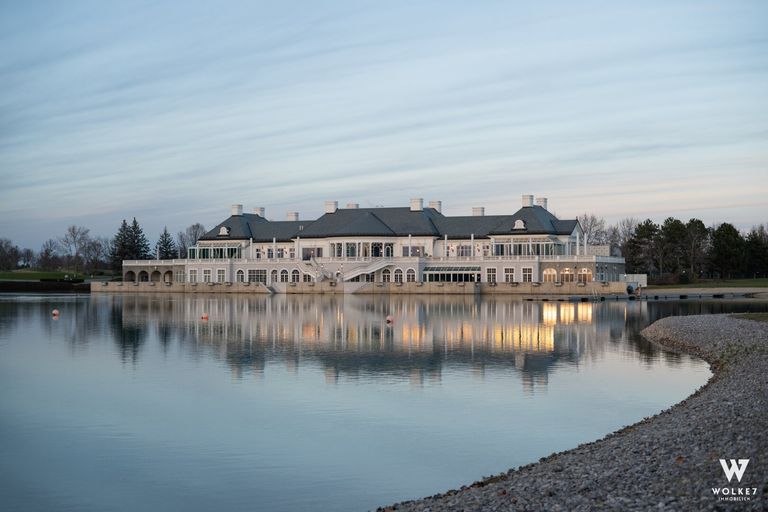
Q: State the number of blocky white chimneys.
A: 10